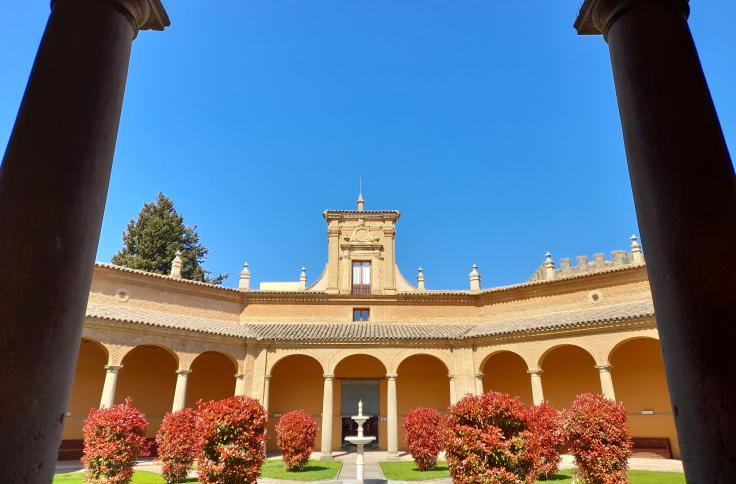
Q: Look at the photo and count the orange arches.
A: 9